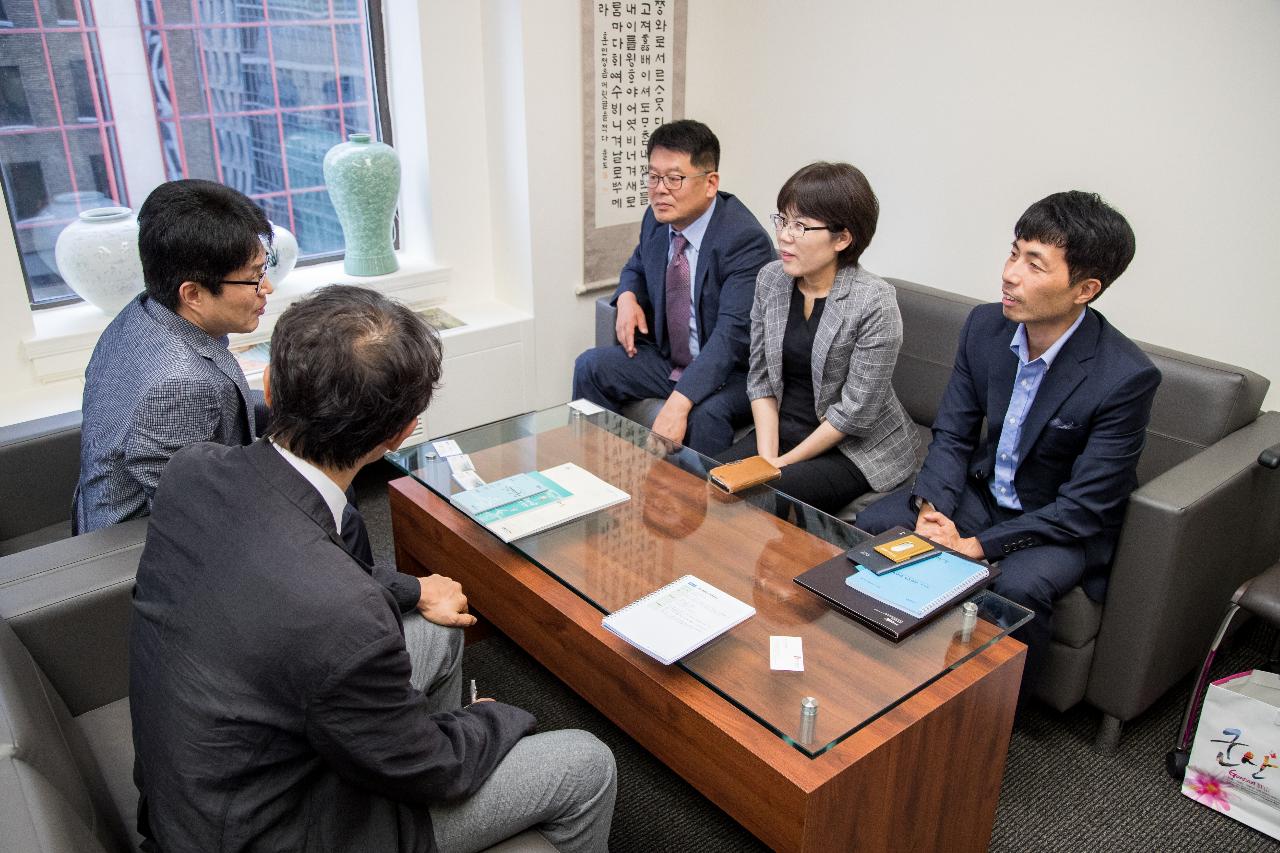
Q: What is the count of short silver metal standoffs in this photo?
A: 4